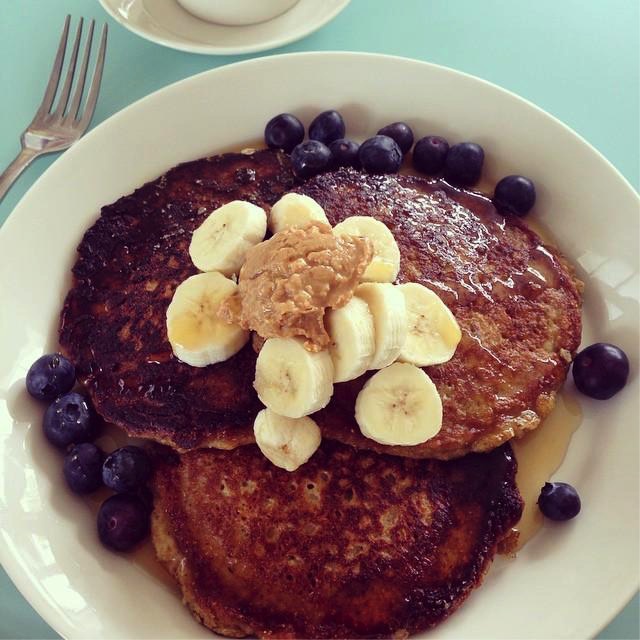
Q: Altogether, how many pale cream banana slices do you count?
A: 10